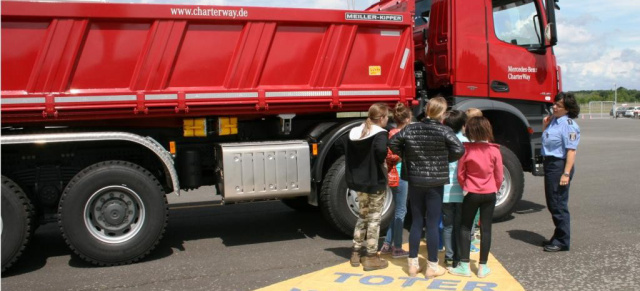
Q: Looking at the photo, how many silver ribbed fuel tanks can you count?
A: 1